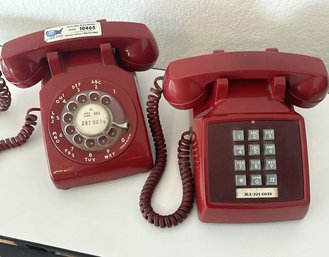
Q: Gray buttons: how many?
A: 12